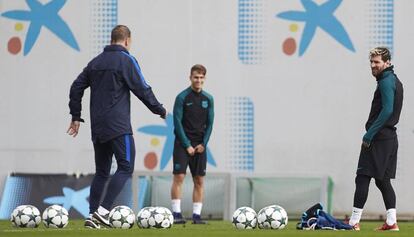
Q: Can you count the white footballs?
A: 7